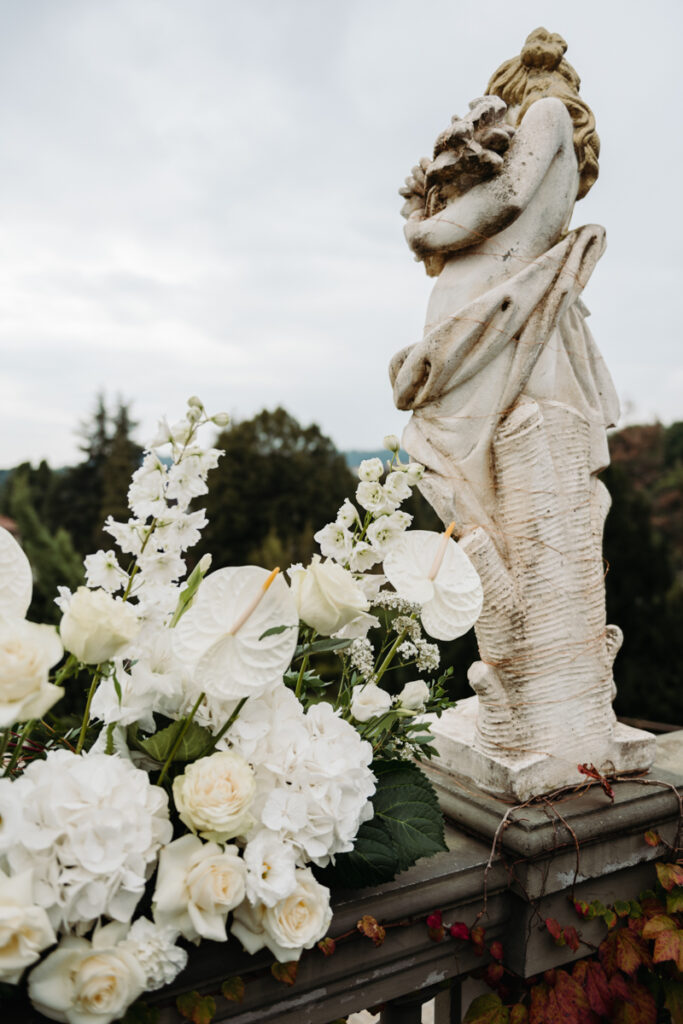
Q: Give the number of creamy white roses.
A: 8